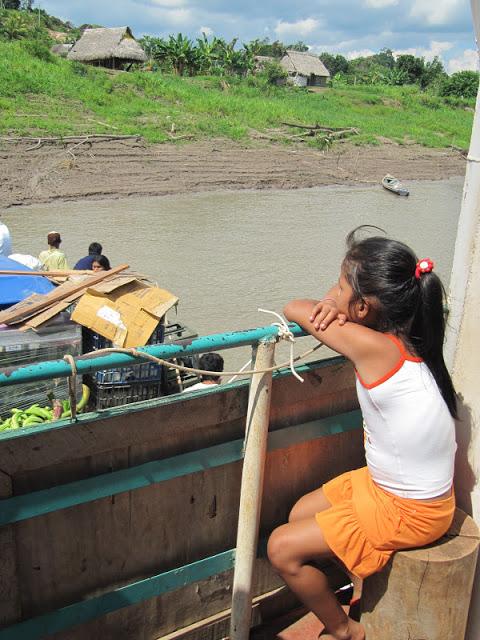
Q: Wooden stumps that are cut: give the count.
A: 1